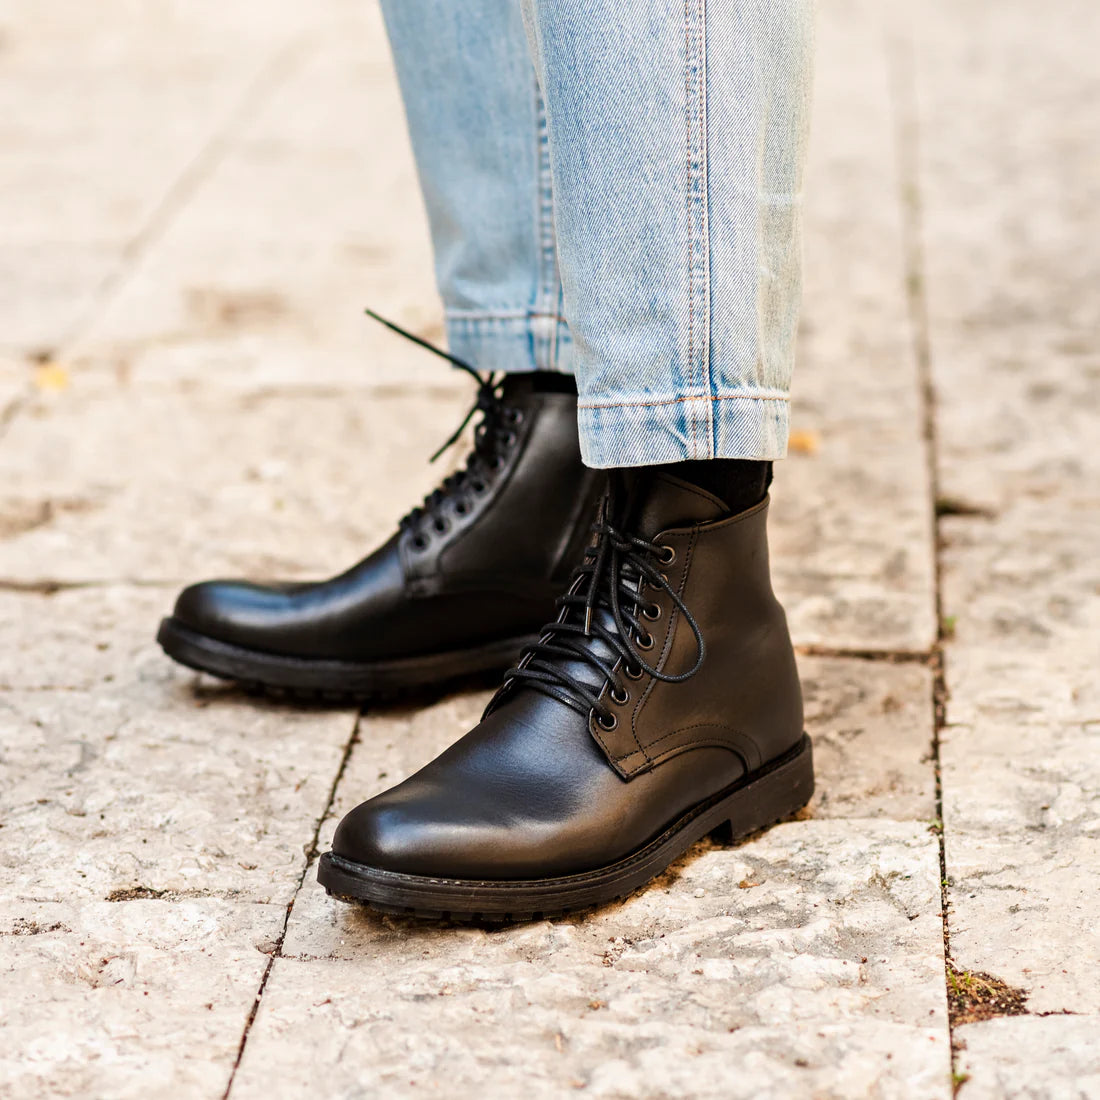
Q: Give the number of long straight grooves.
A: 3